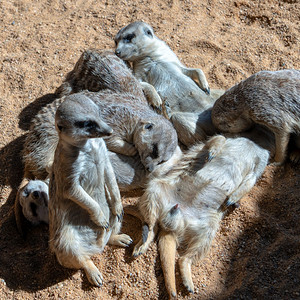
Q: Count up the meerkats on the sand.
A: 7